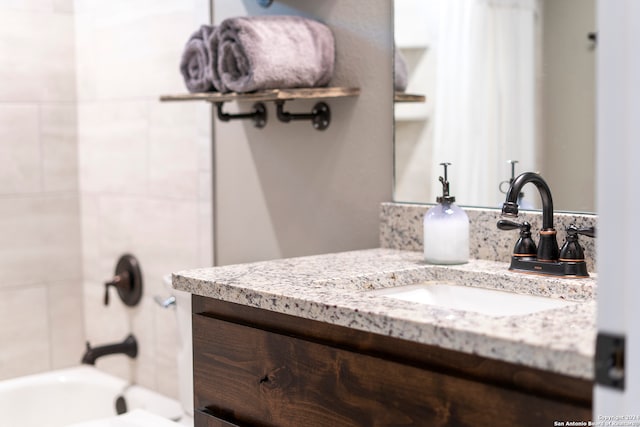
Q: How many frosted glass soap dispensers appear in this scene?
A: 1